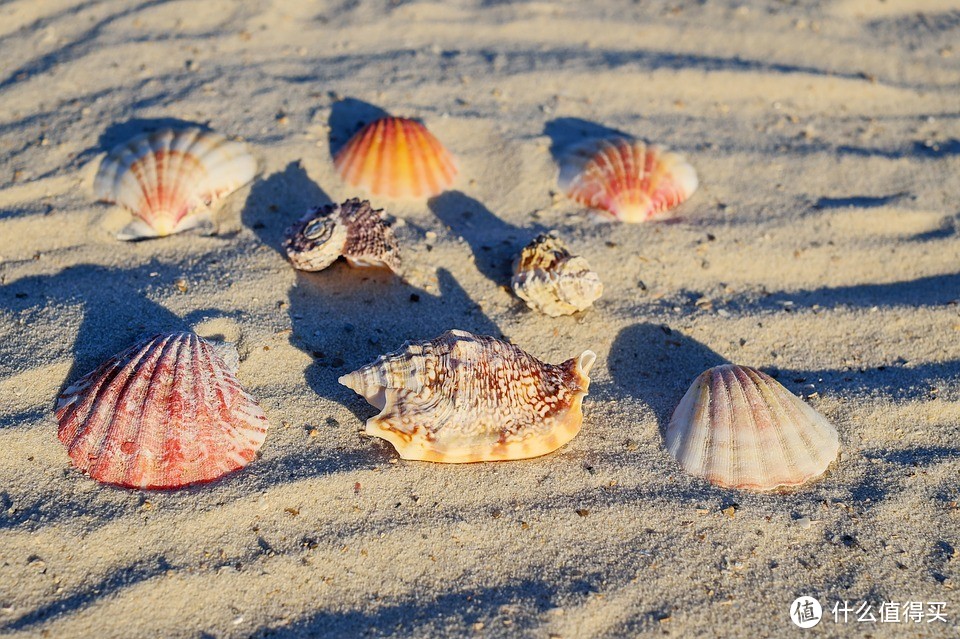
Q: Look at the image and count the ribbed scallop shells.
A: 5